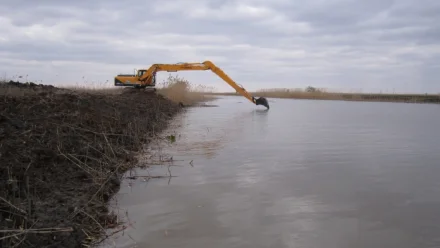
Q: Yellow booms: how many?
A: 1